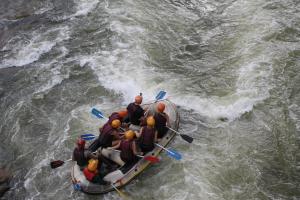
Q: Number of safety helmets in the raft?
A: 7